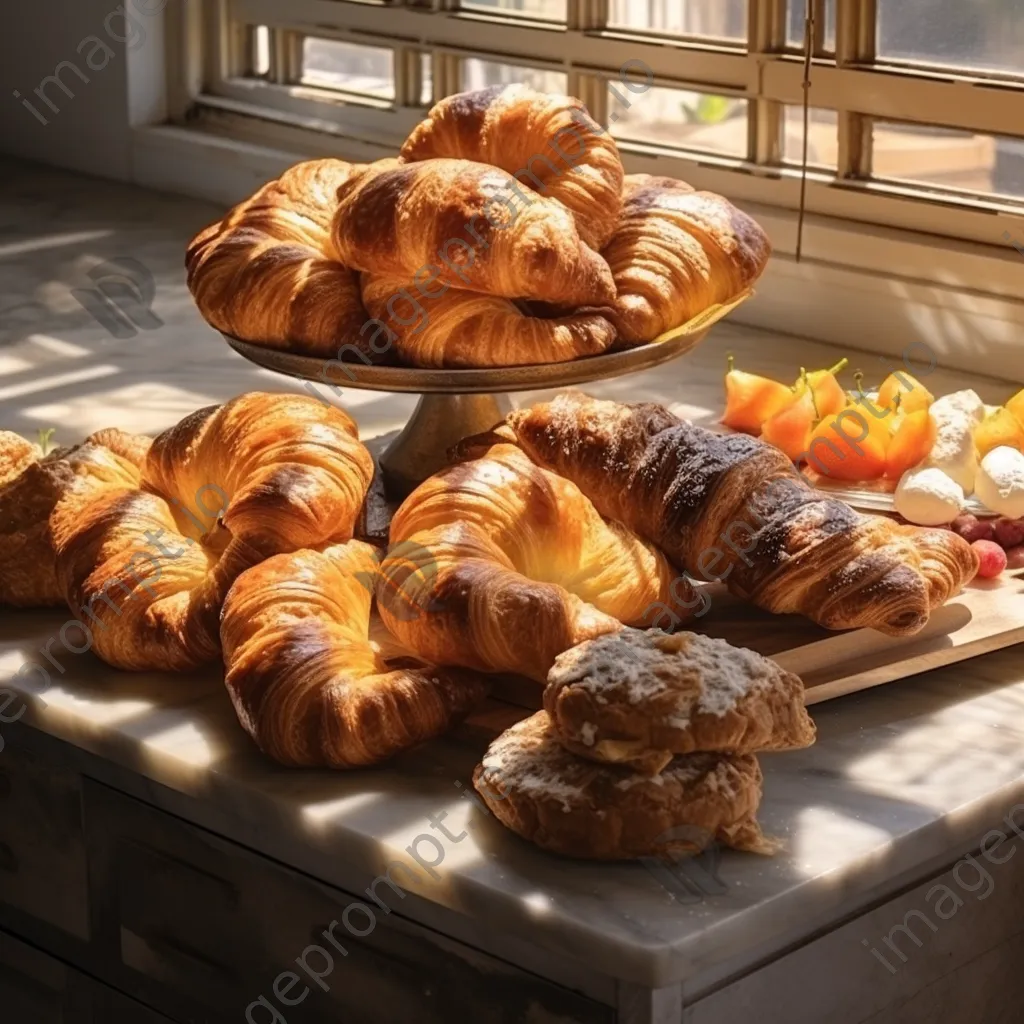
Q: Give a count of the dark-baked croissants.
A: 1